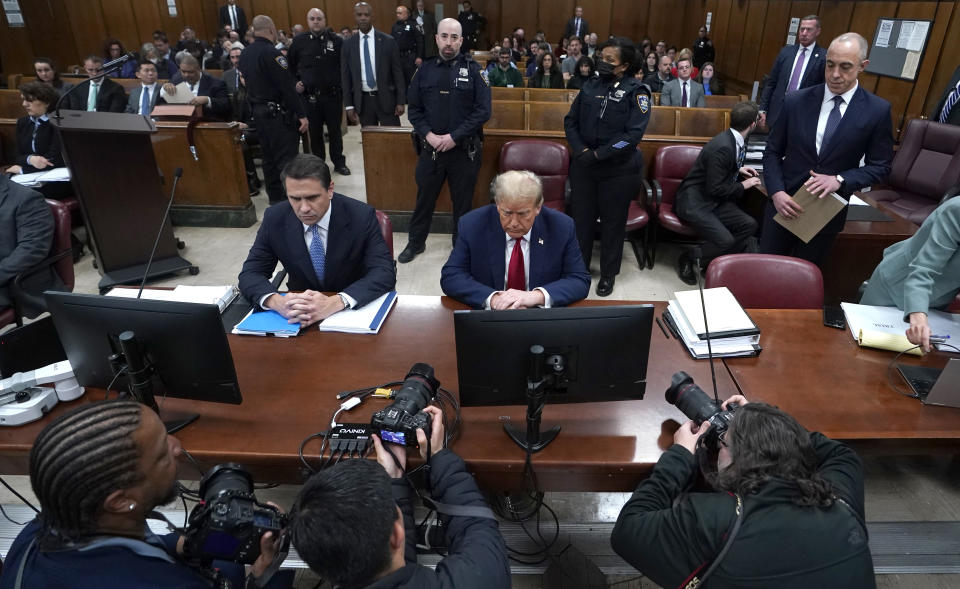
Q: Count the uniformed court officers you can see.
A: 7